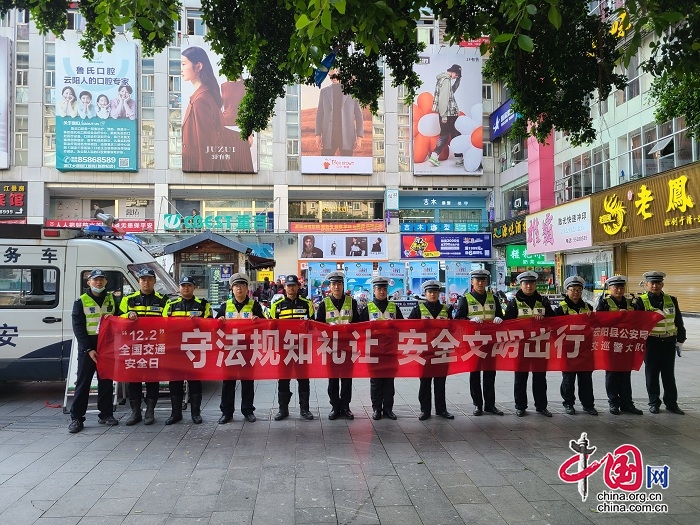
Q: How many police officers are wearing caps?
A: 13